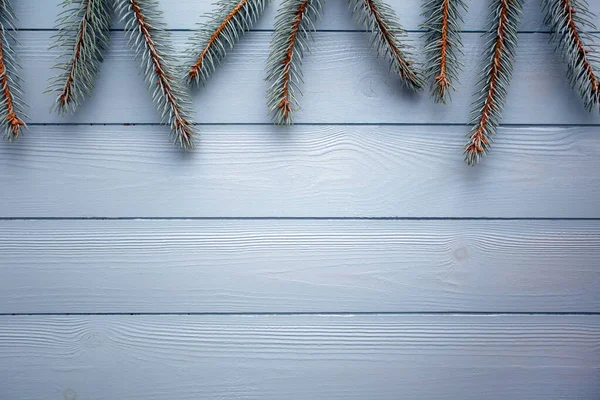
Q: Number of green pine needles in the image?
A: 9